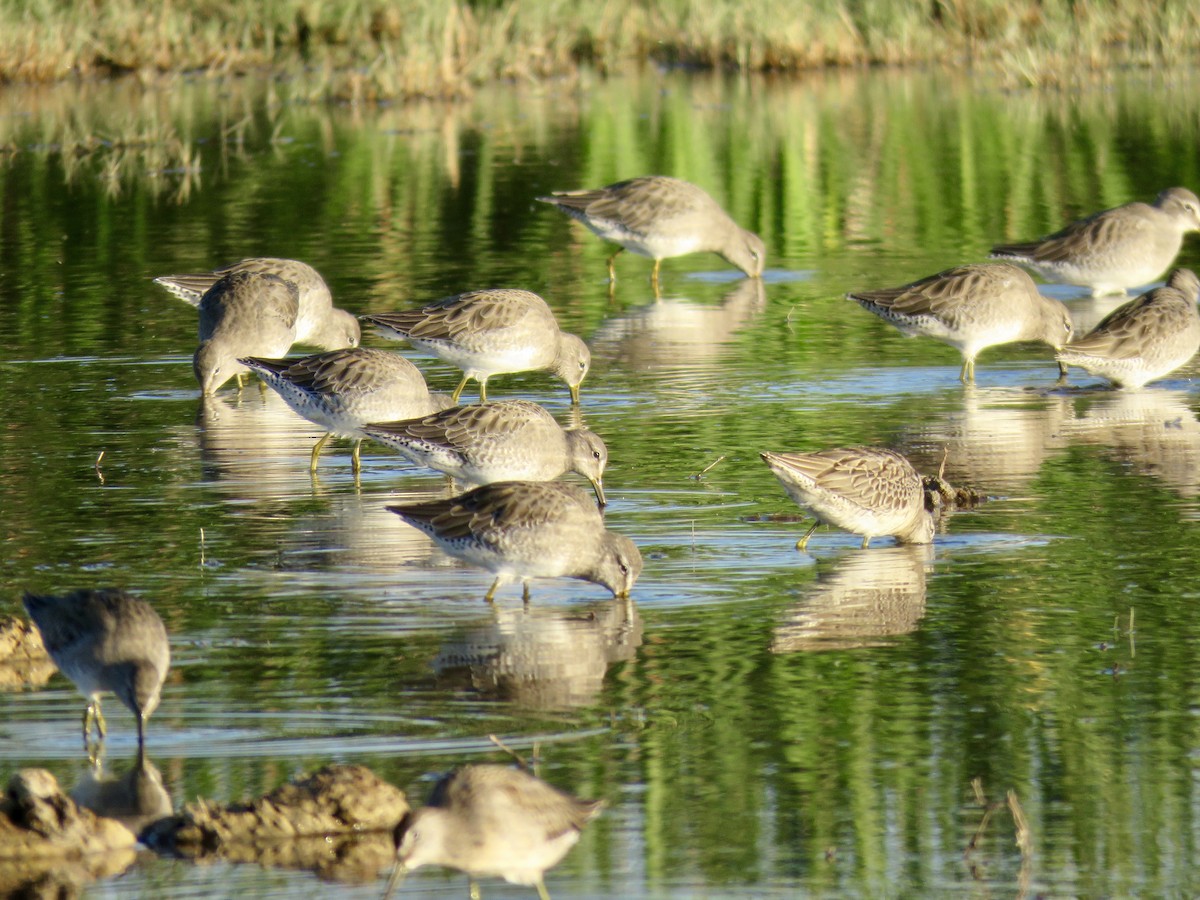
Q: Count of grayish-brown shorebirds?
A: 13